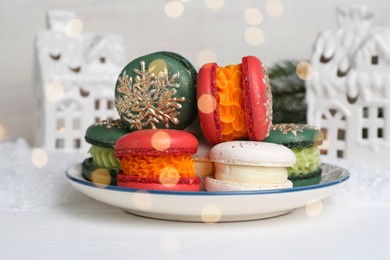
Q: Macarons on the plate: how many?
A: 7